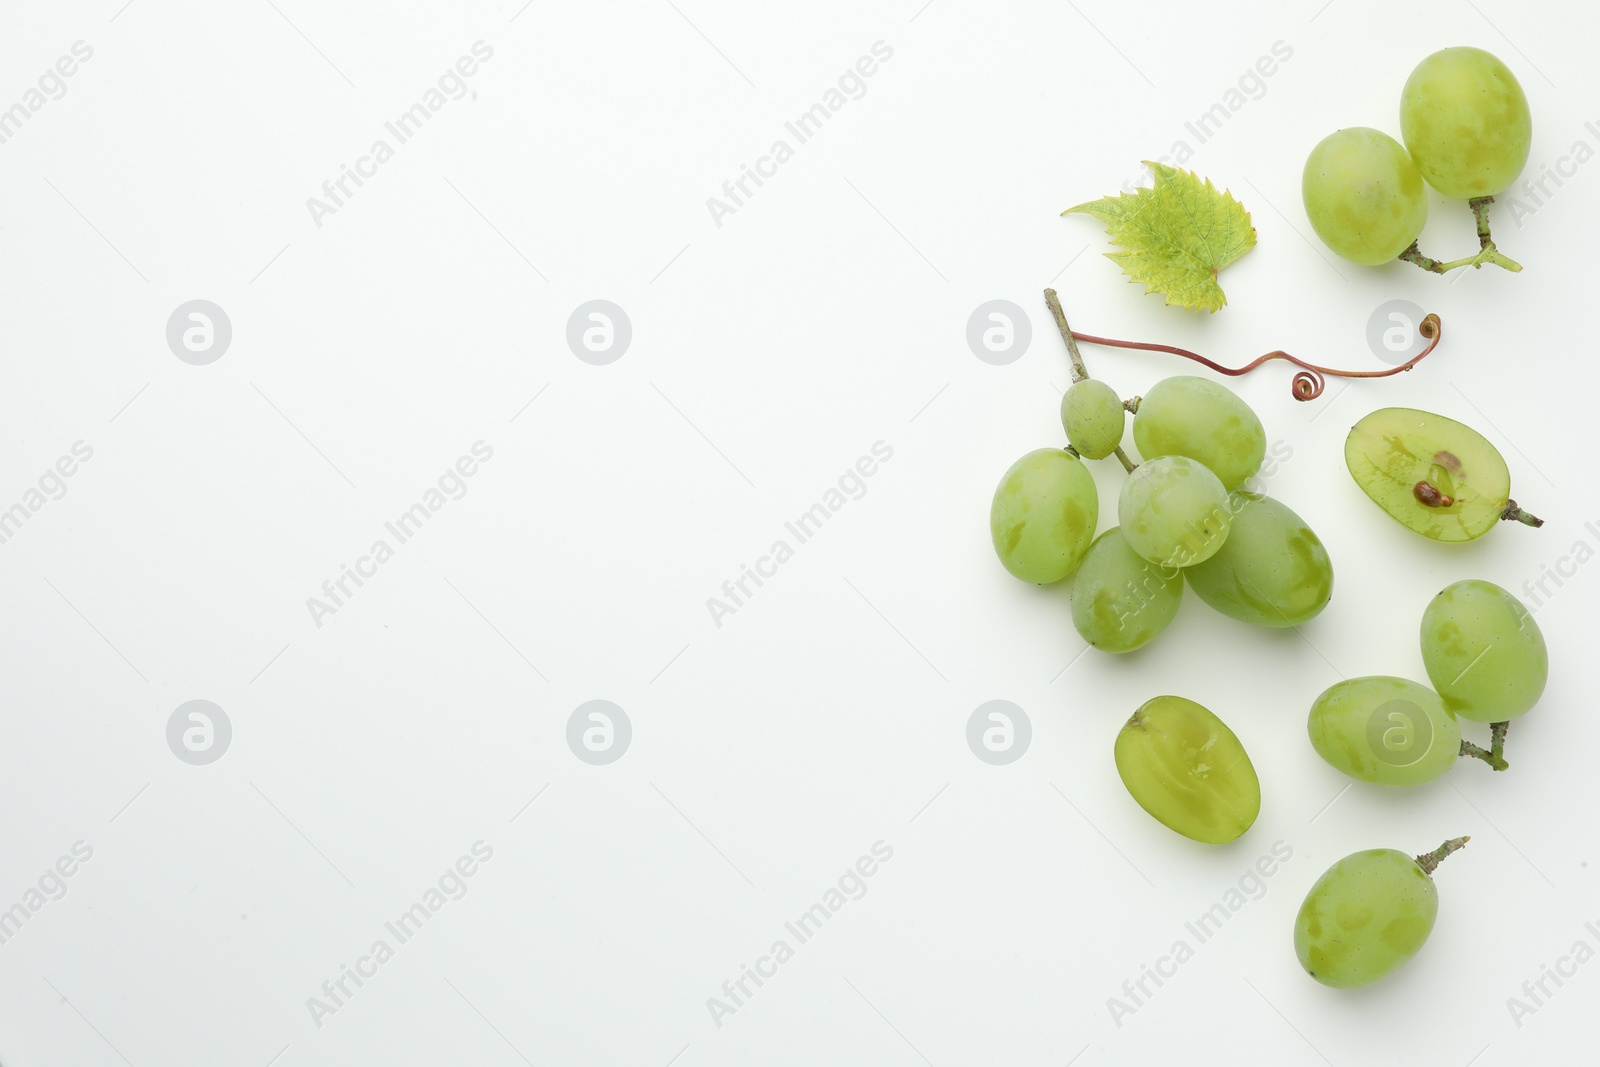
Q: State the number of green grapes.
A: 13